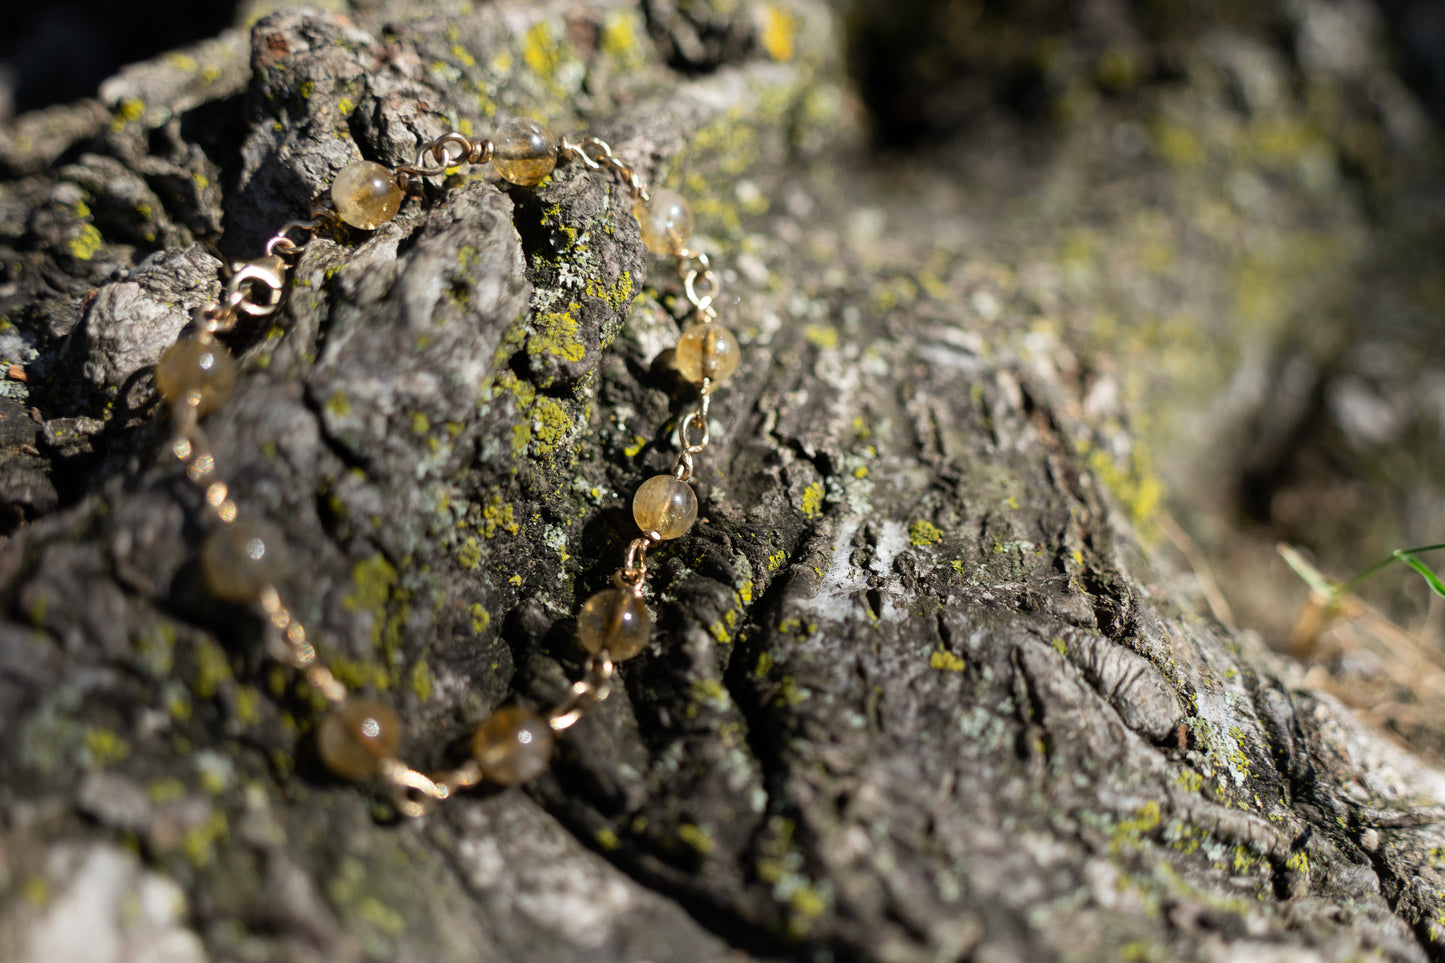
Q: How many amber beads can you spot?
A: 10